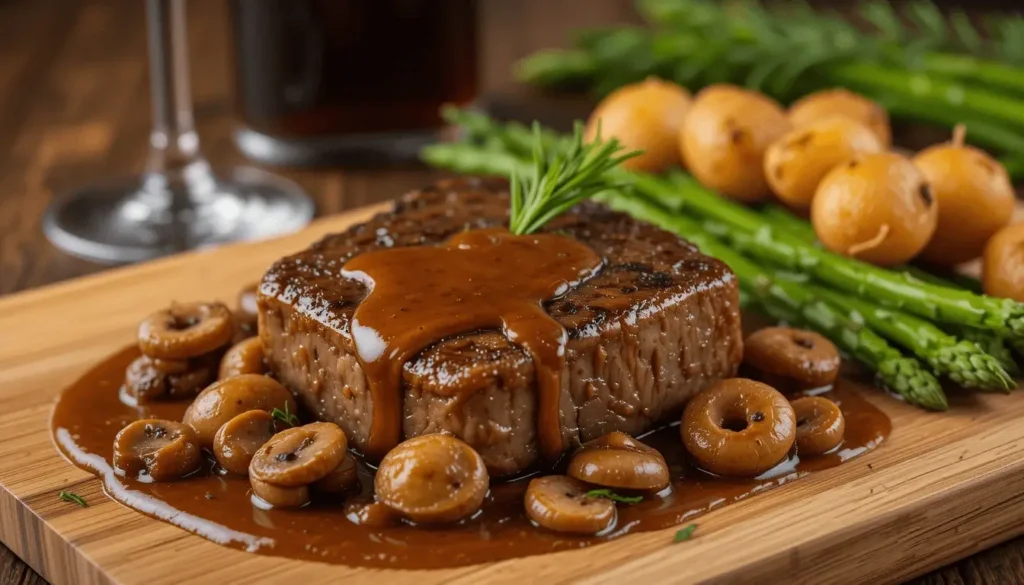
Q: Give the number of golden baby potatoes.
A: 7